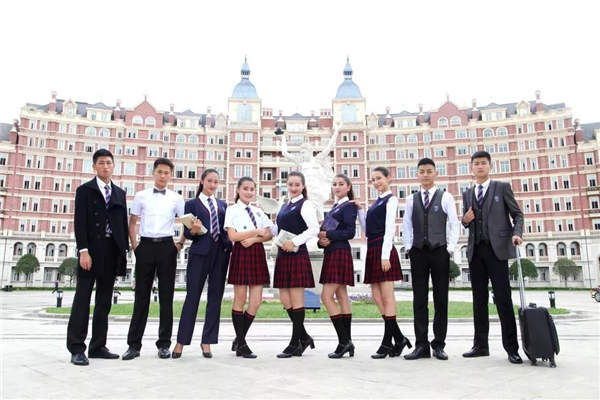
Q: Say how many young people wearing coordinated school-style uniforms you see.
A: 9